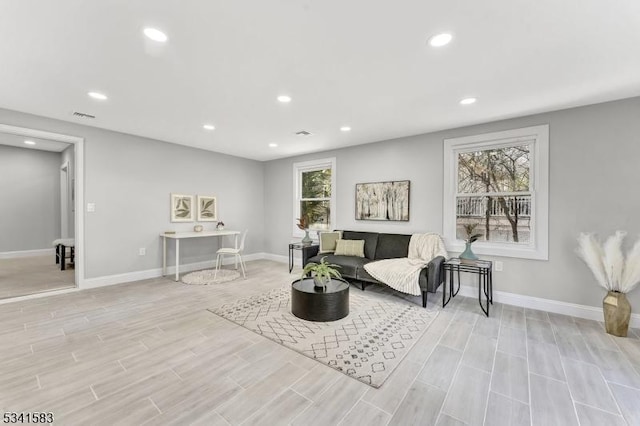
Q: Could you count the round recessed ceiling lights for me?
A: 9